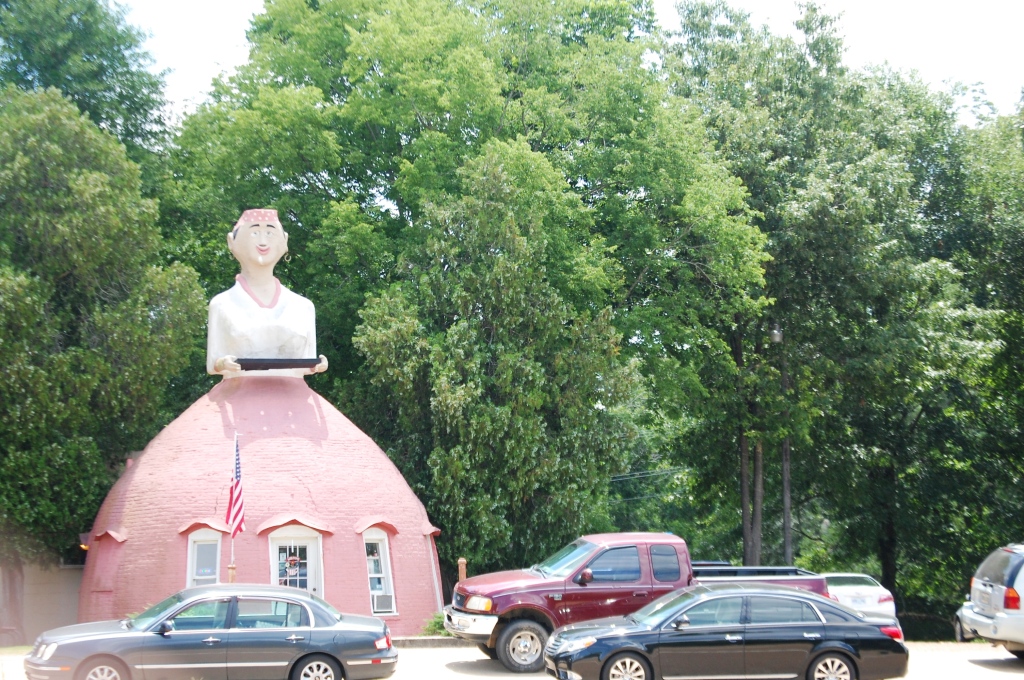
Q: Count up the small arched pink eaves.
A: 5